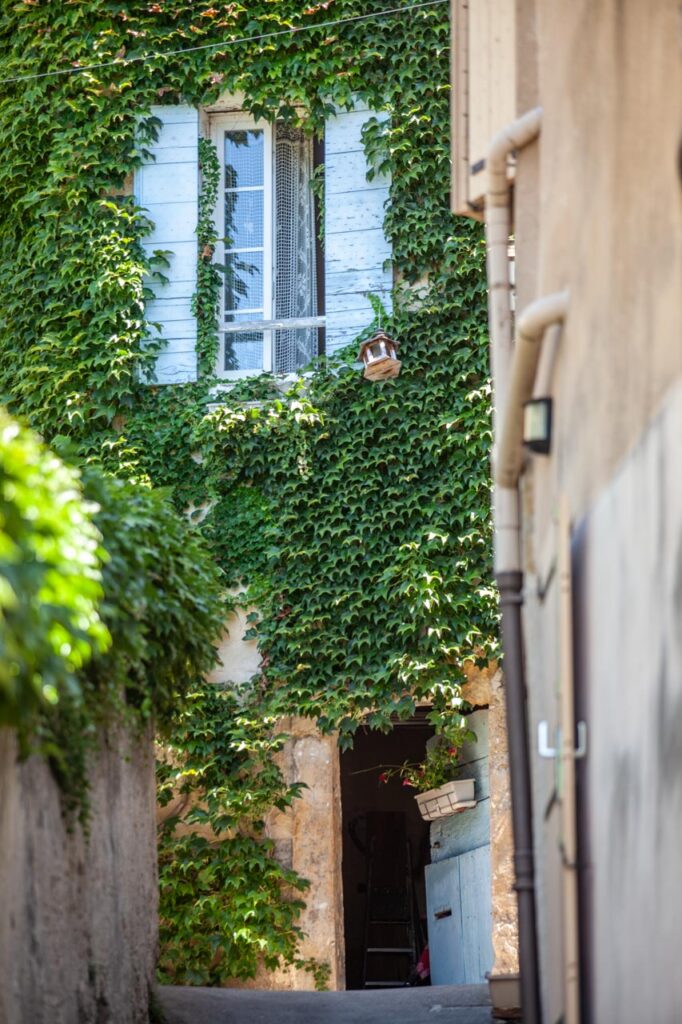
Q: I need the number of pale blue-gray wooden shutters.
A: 2